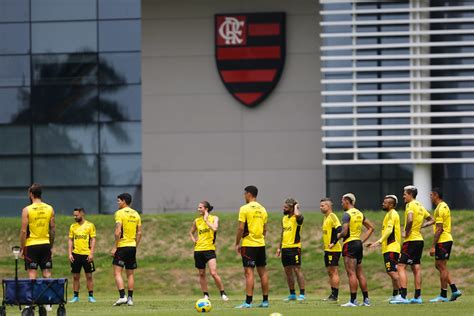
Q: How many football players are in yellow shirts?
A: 11